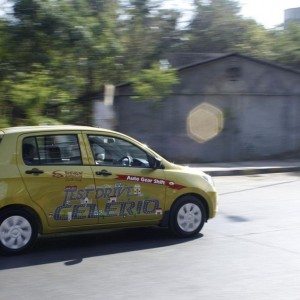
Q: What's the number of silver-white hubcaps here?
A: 2